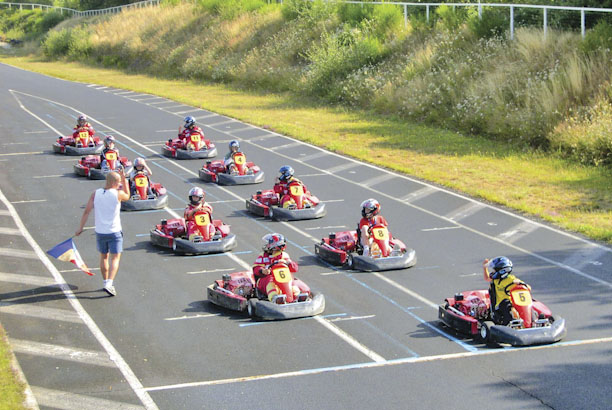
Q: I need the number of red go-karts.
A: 10